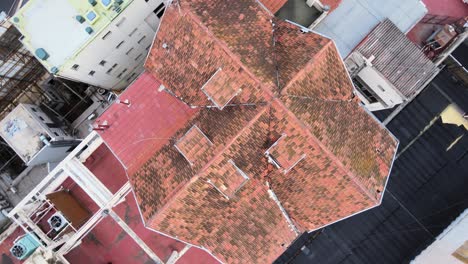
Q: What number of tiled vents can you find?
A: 4